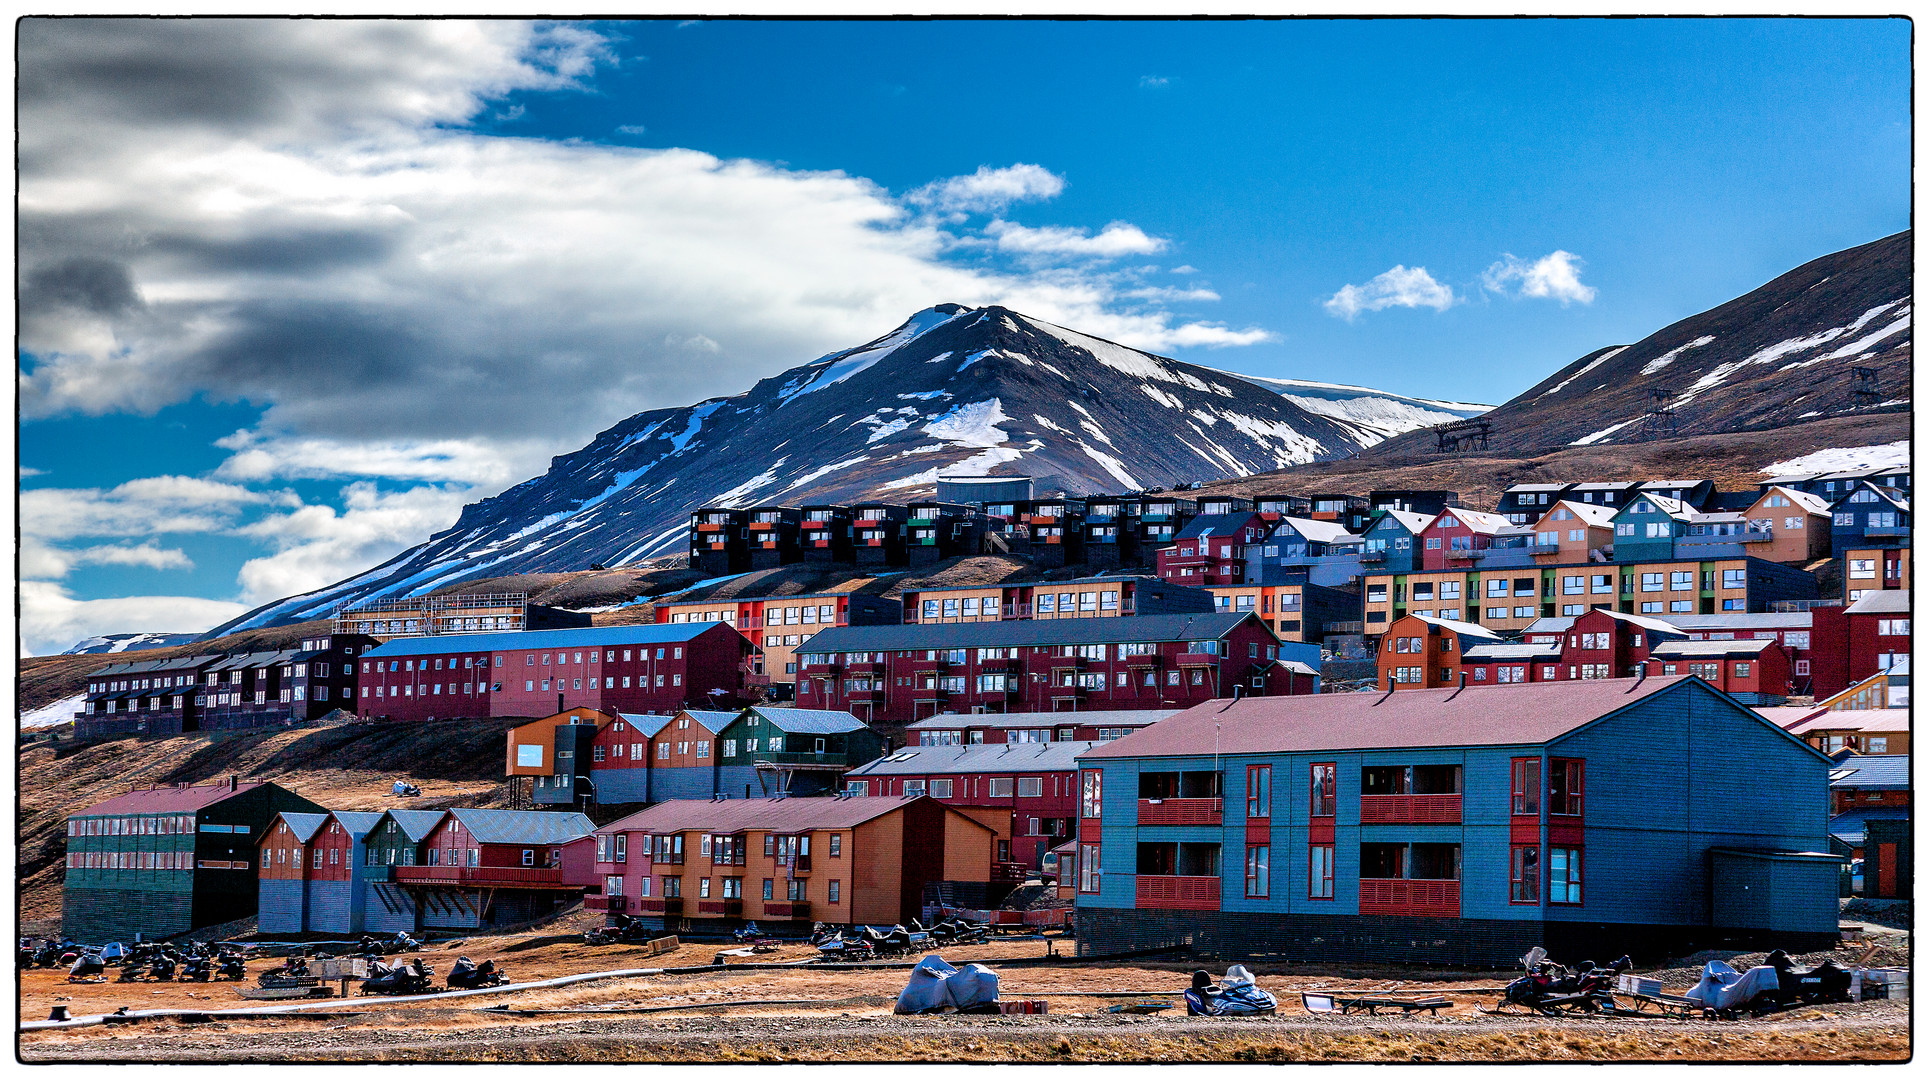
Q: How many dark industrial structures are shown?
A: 3